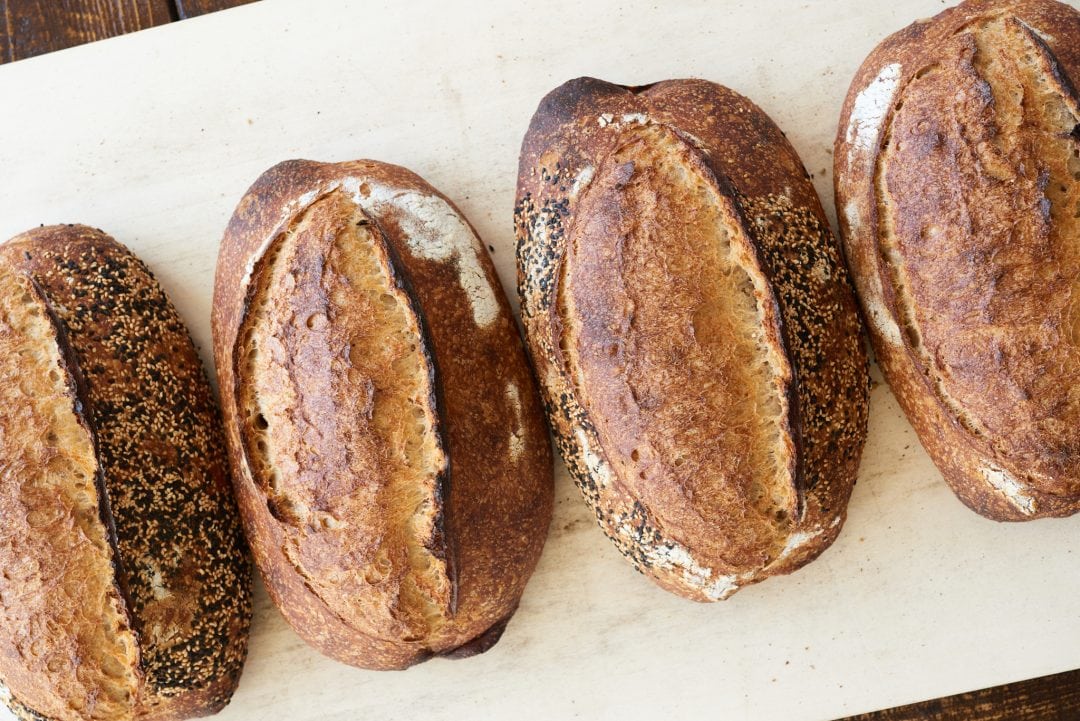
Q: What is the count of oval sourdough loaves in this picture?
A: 4